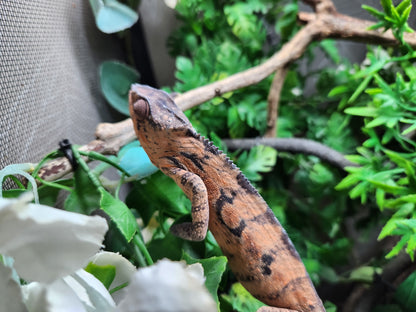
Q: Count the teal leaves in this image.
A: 3